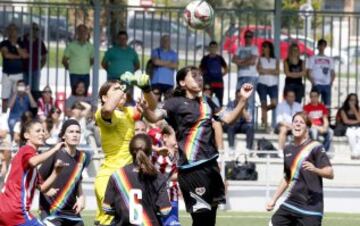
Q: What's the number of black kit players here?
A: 4